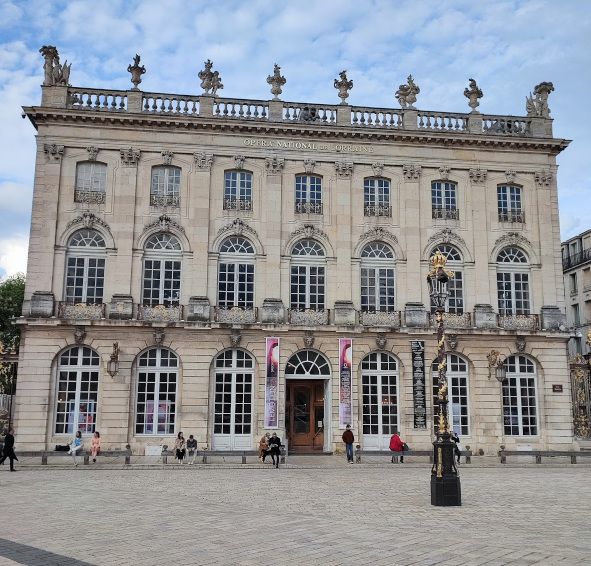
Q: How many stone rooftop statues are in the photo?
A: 8